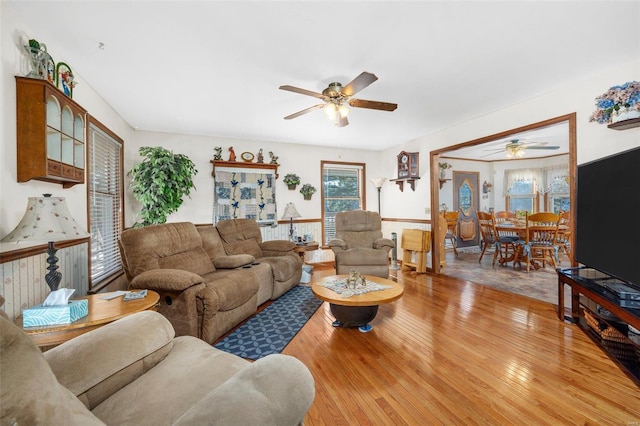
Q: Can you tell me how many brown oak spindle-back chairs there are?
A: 5